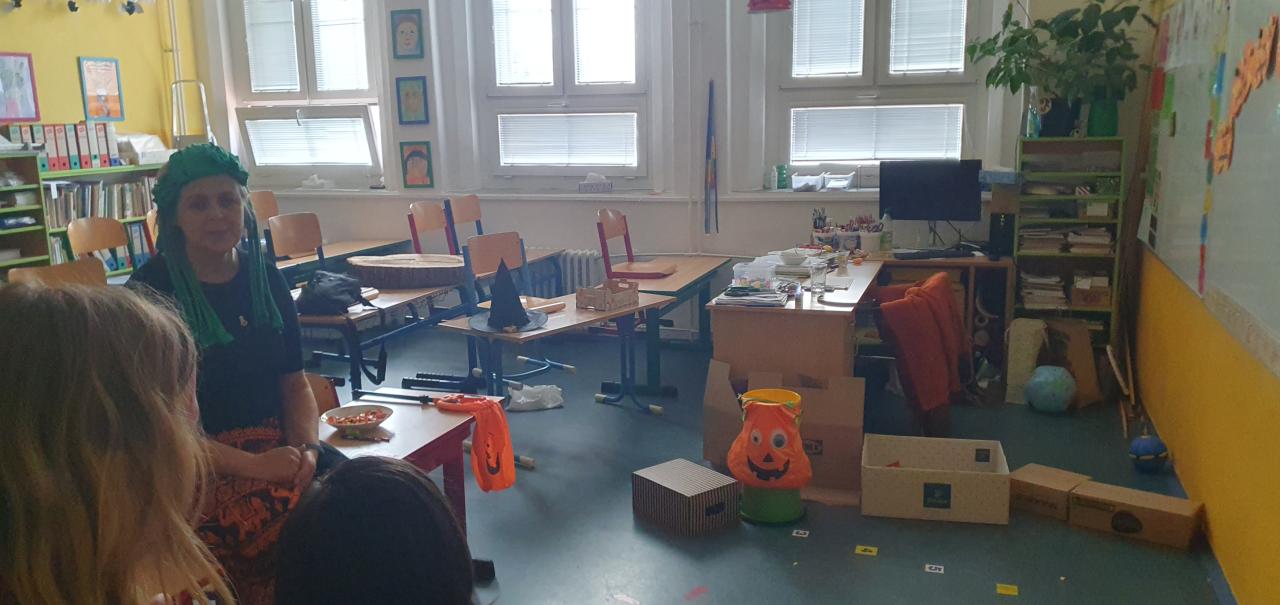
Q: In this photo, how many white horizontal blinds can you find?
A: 9